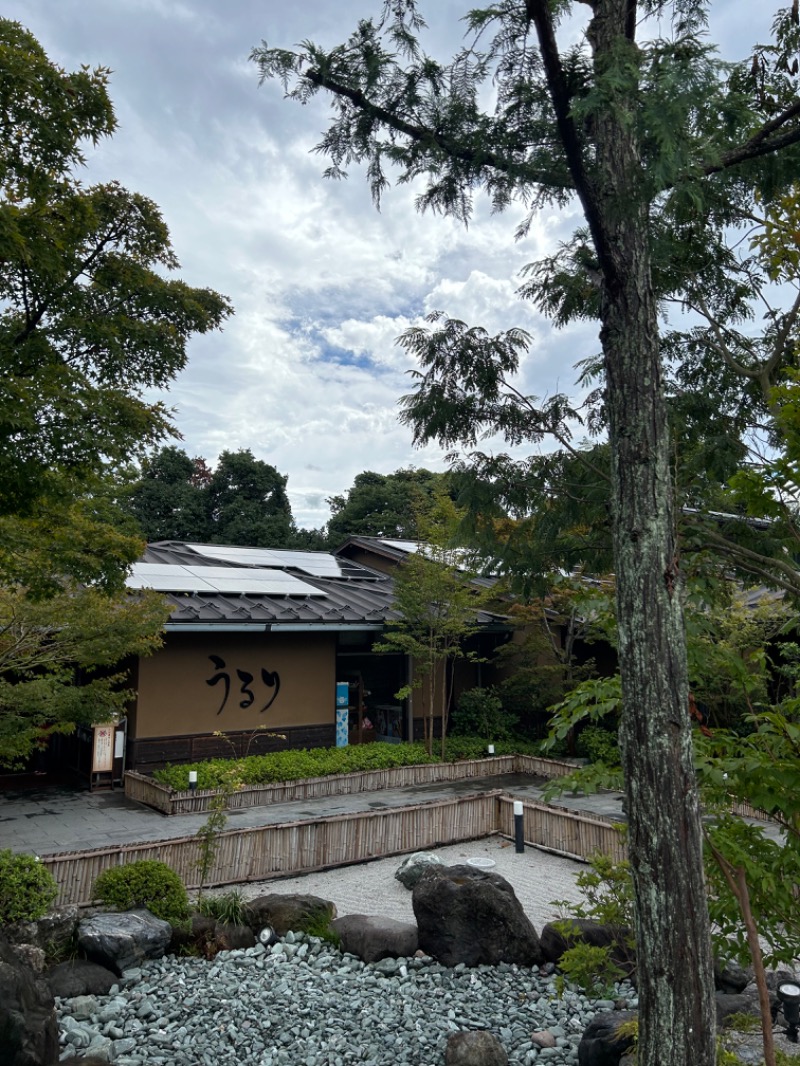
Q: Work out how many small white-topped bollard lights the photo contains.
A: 3